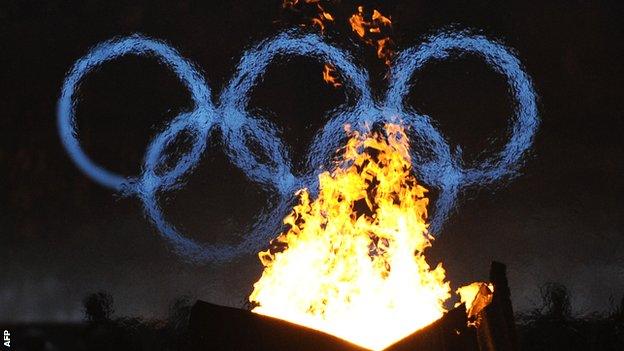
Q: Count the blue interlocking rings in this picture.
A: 5